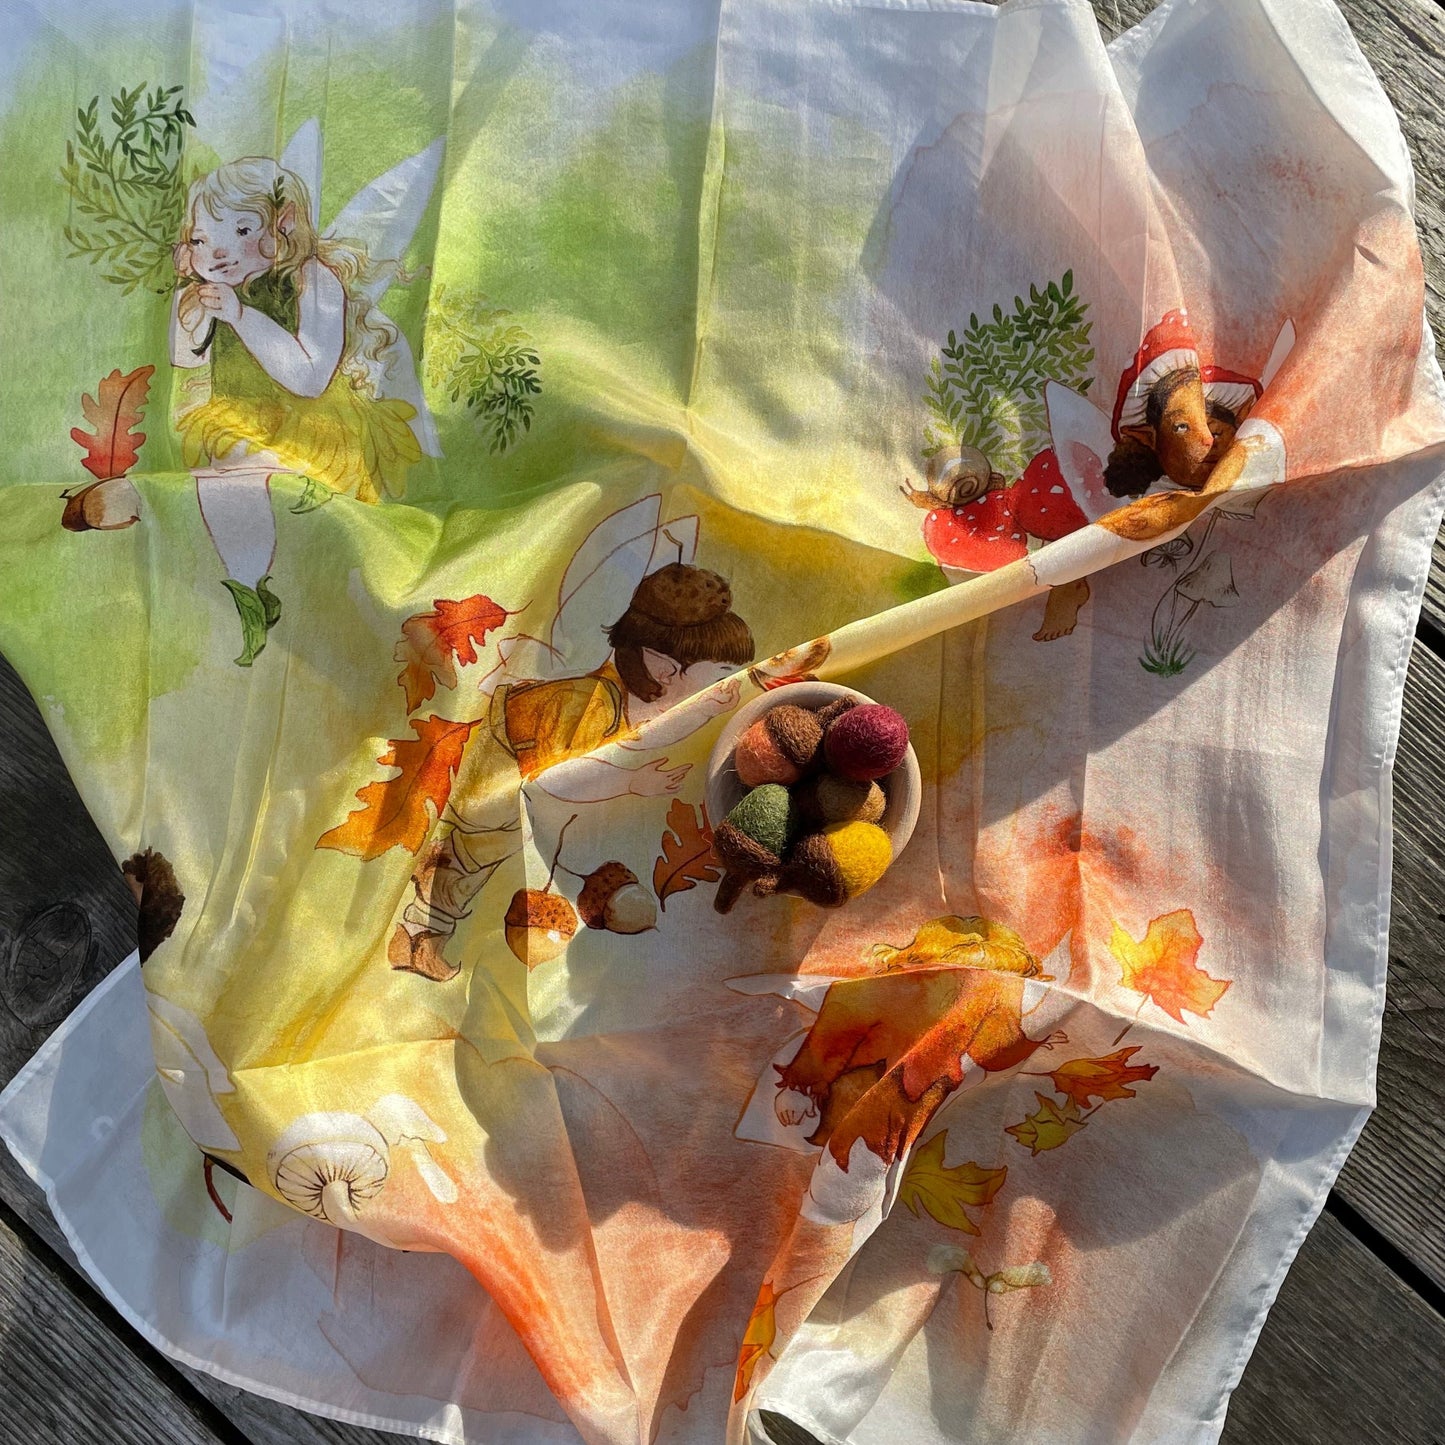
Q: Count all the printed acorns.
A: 3